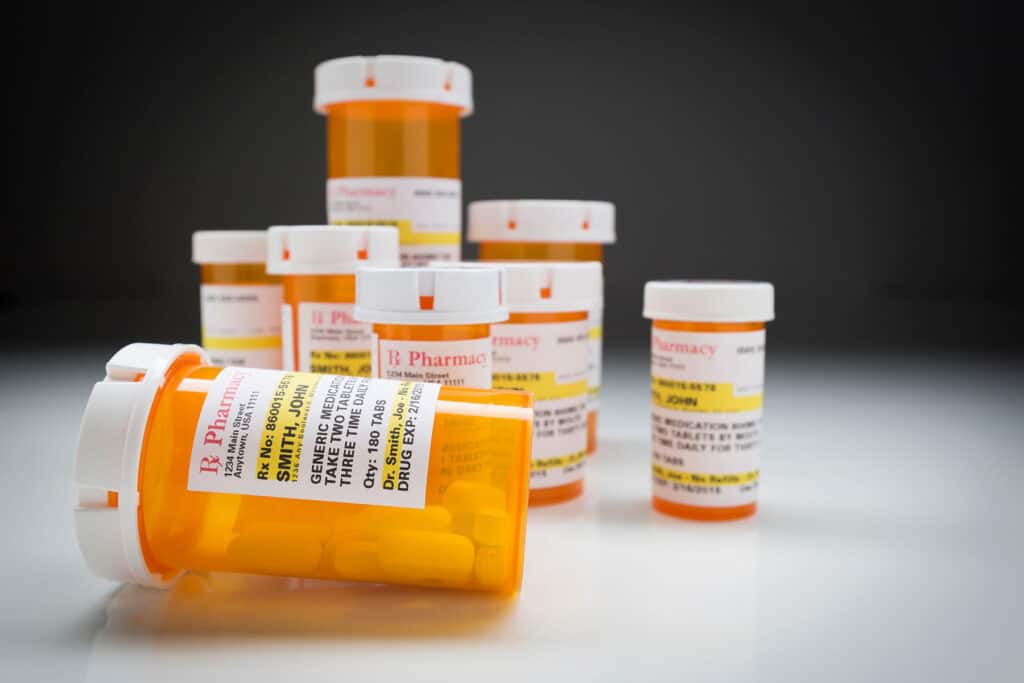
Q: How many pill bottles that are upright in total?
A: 7